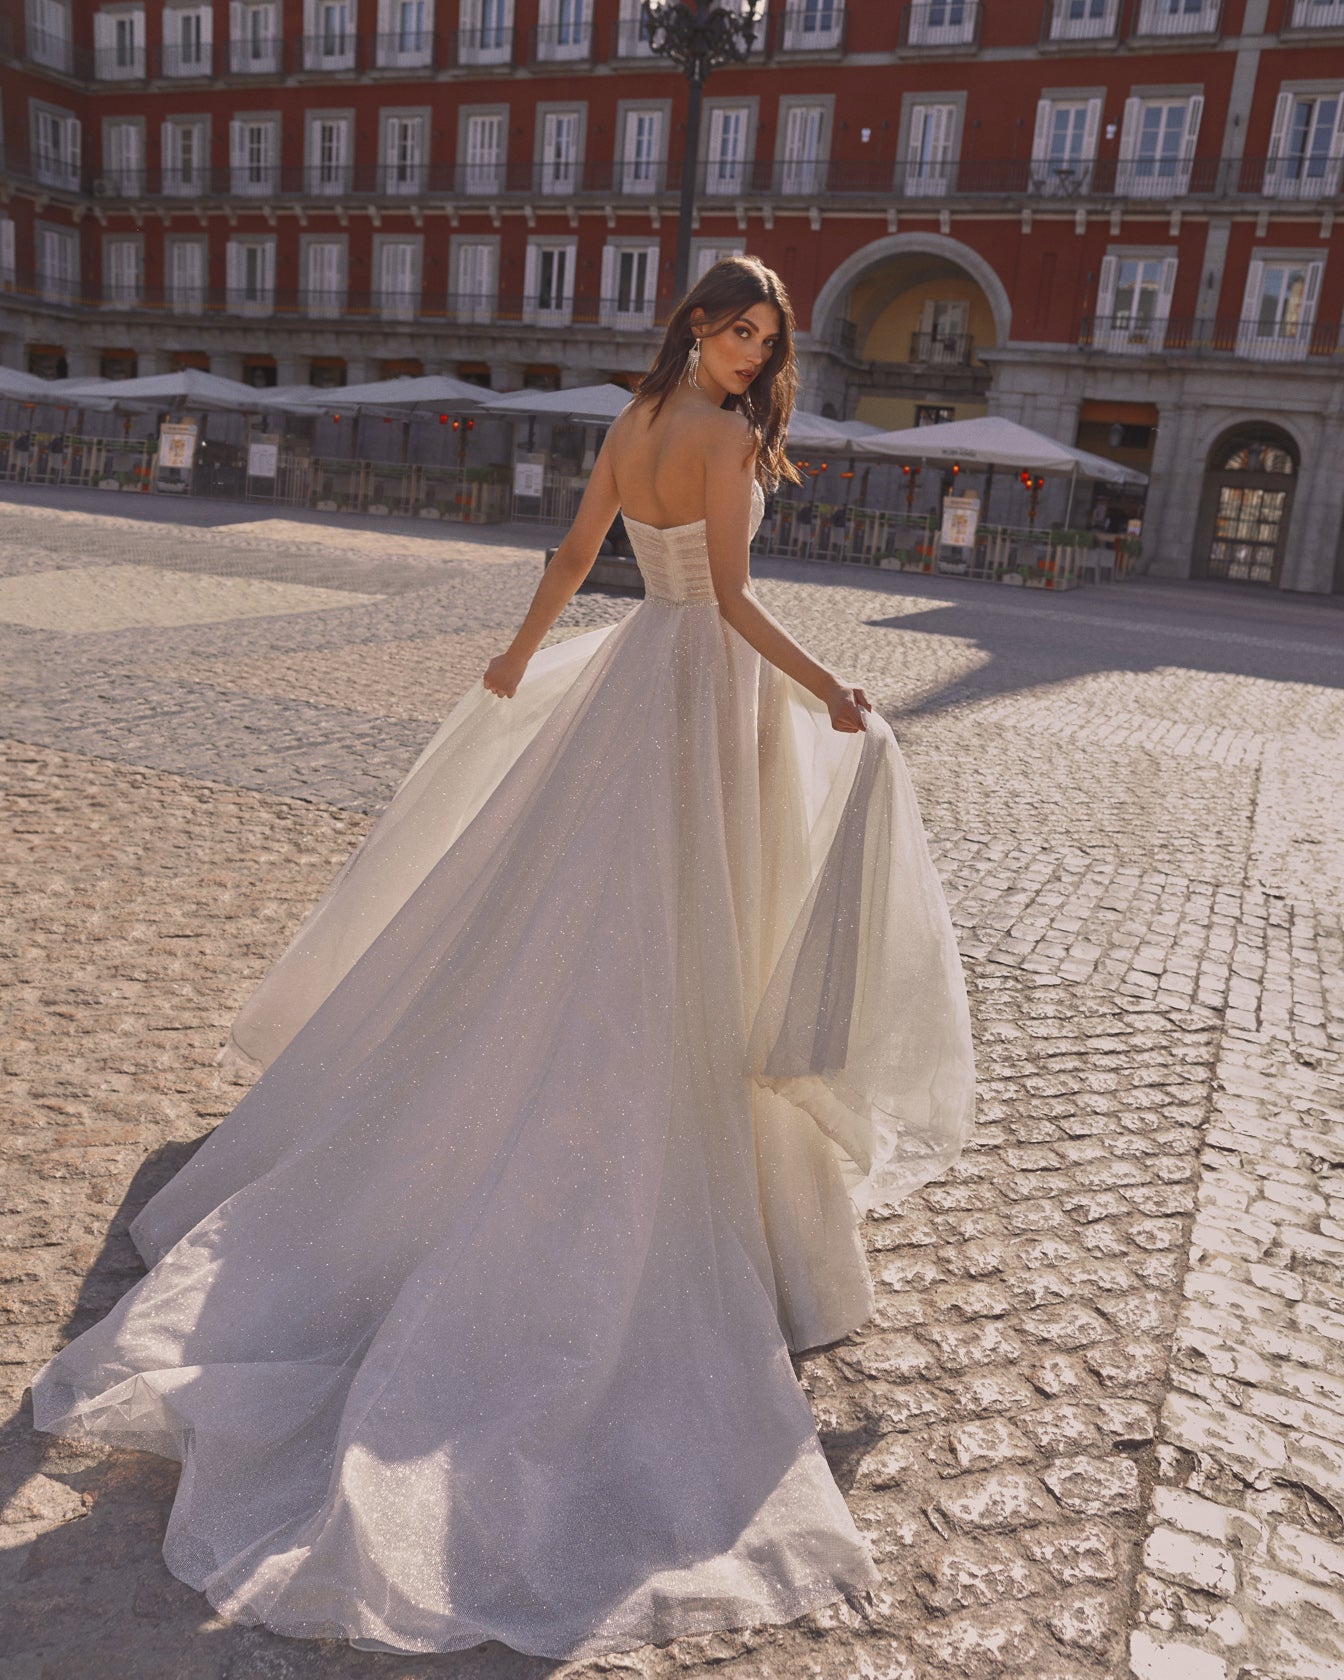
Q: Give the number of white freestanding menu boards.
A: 4